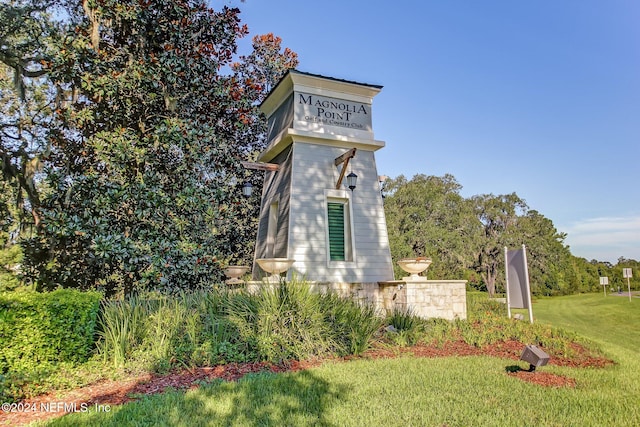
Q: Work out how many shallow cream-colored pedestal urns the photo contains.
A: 3